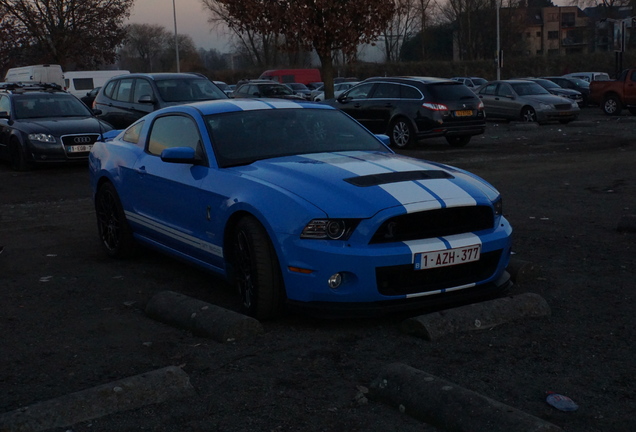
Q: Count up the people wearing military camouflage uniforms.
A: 0